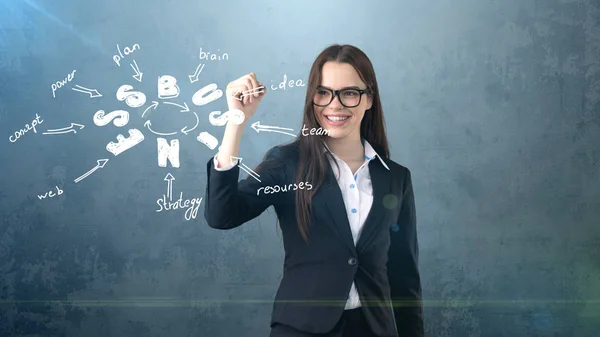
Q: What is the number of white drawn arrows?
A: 13